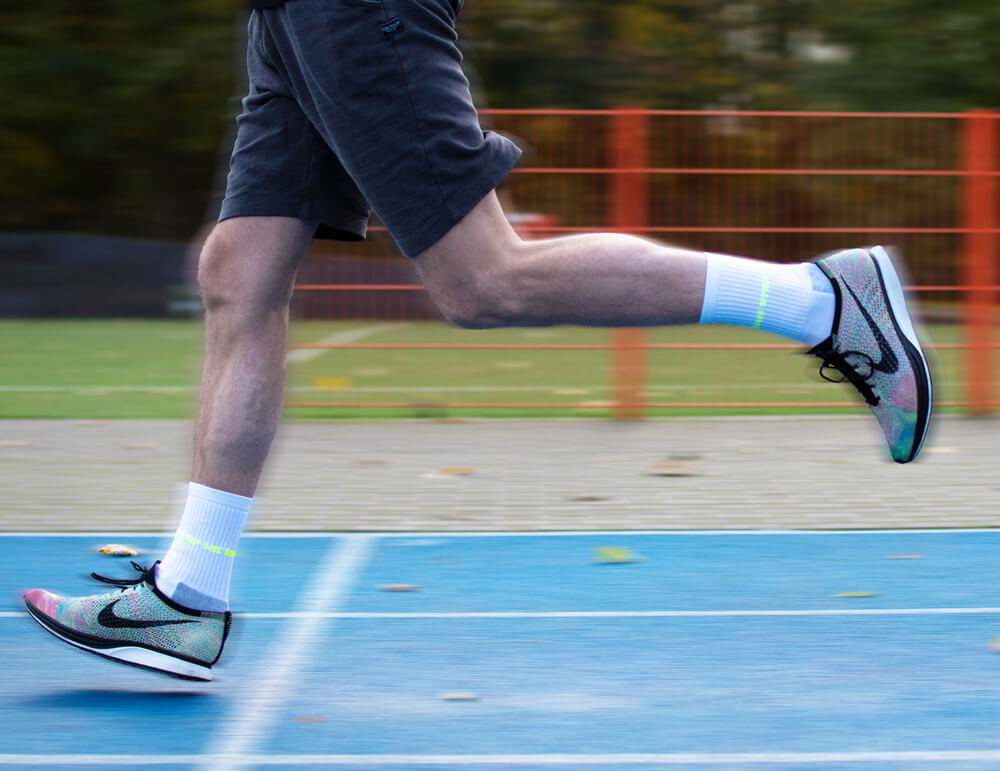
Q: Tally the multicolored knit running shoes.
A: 2